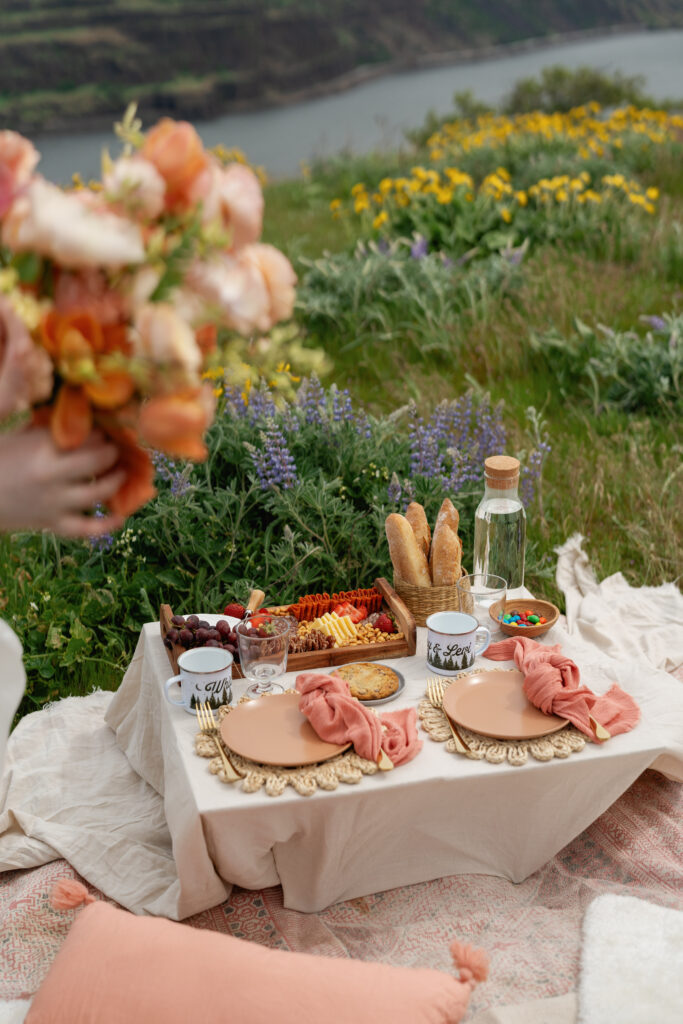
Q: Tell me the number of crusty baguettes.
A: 4